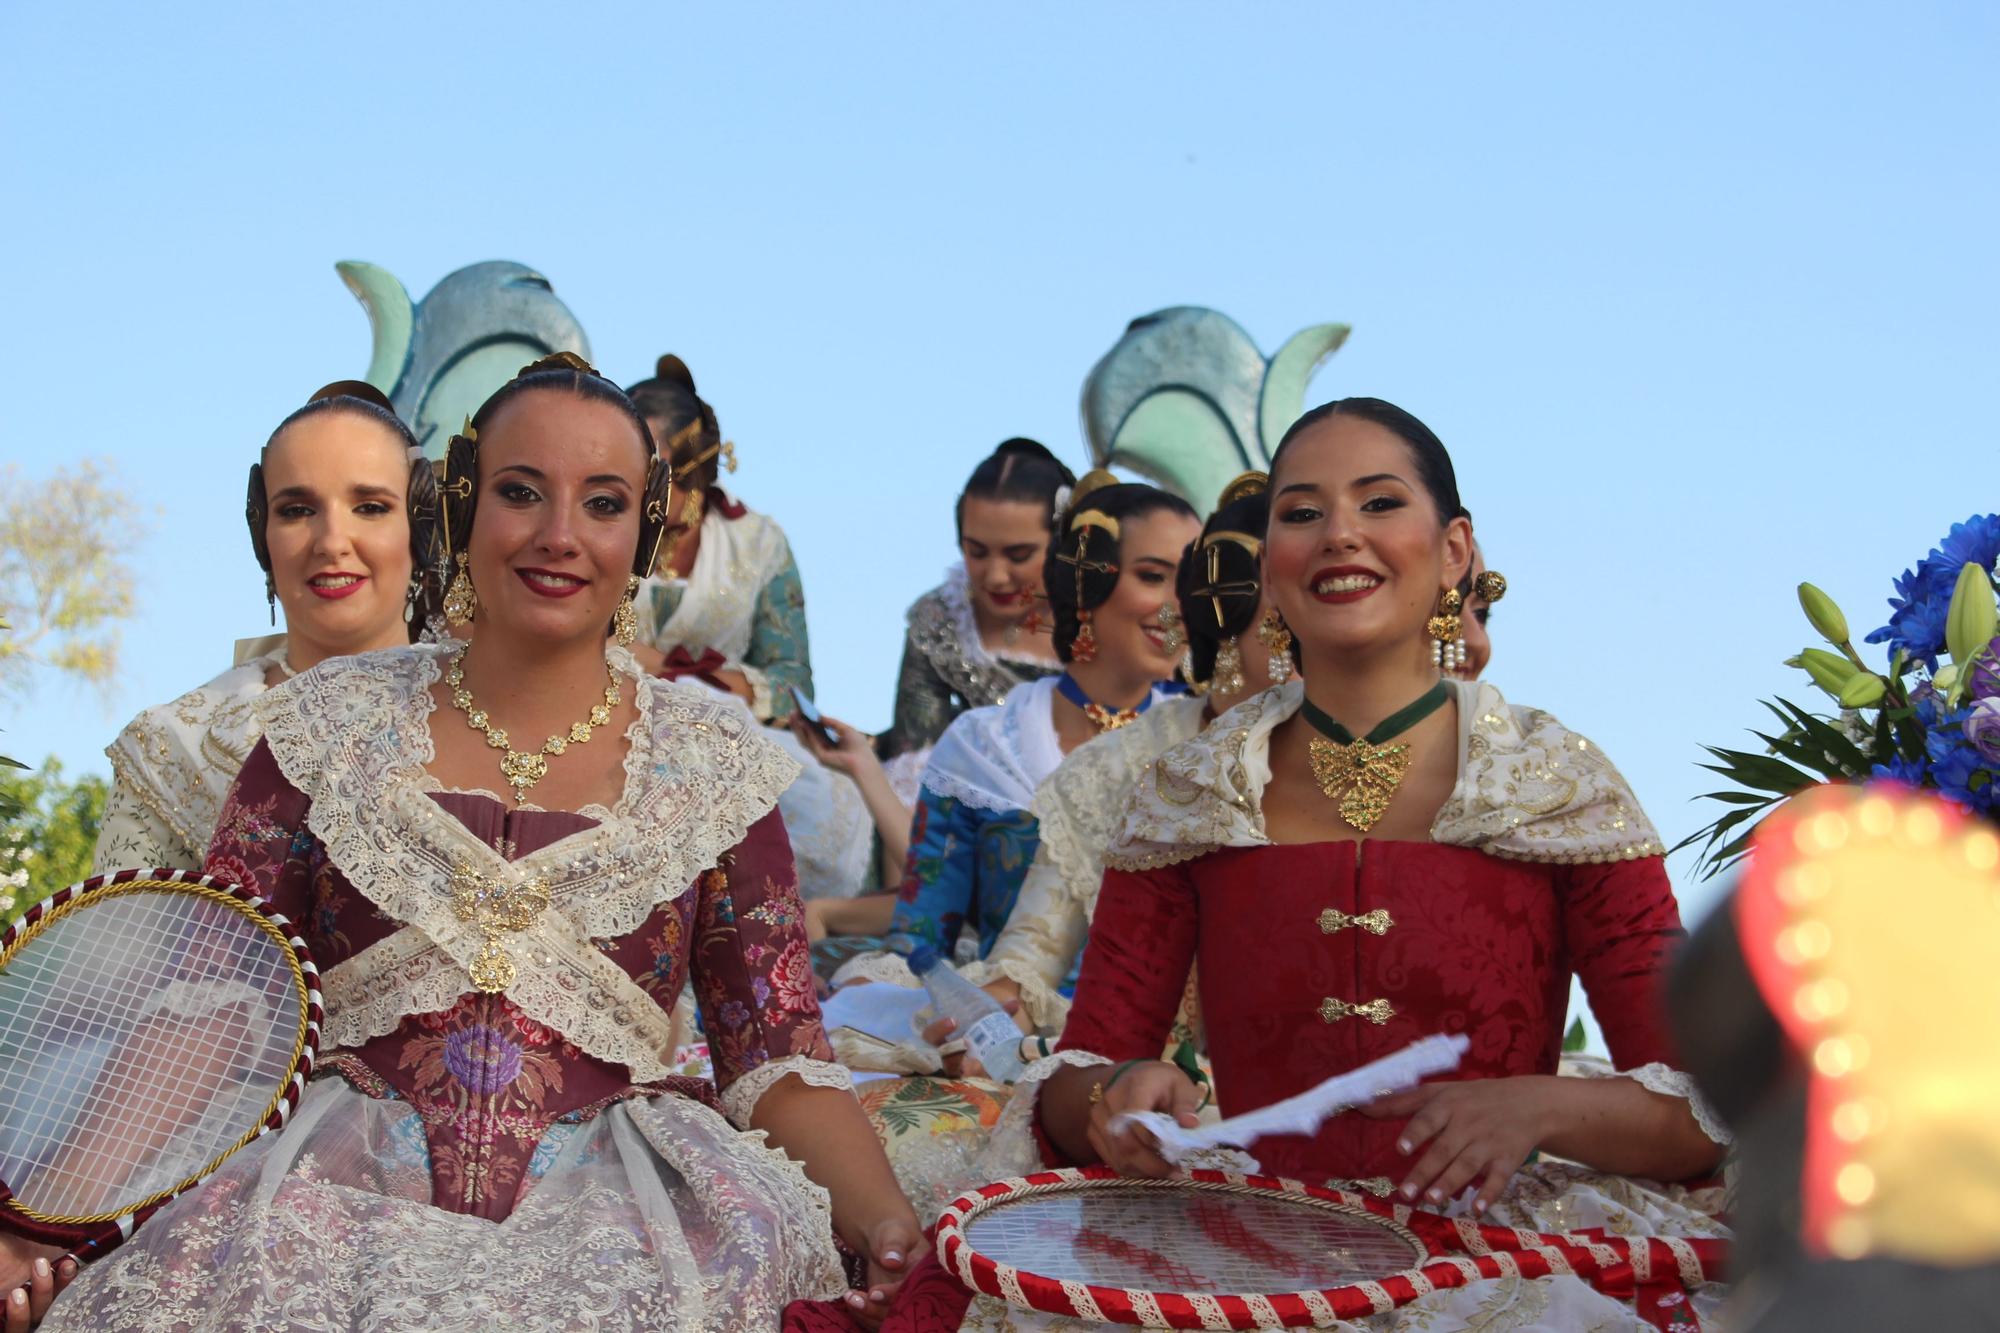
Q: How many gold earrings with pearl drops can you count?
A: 2